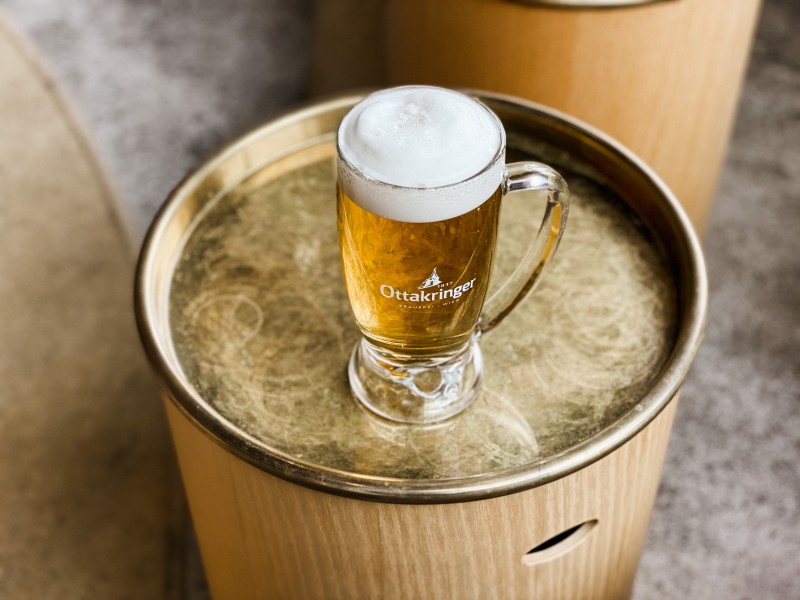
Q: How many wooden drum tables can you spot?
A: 2